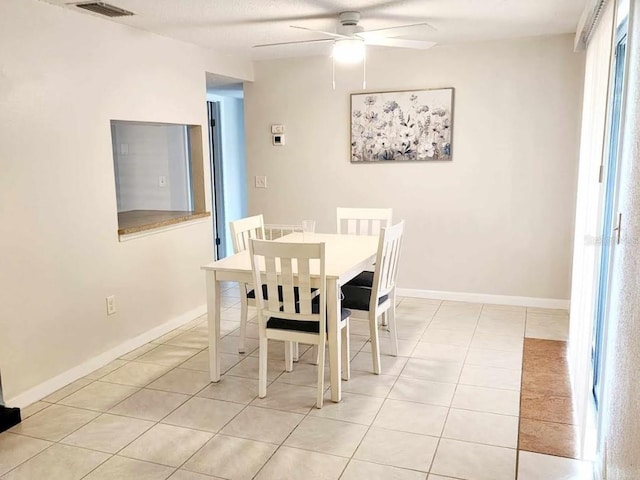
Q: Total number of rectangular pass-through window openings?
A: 1